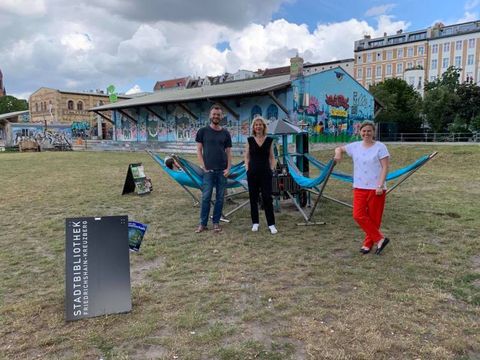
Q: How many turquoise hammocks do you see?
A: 4